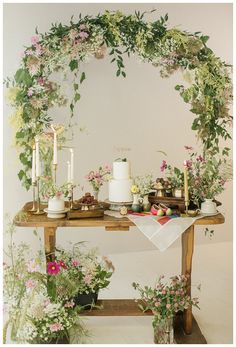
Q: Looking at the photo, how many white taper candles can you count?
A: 5